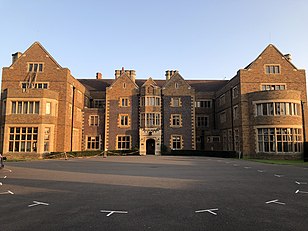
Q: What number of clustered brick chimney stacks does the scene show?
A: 2